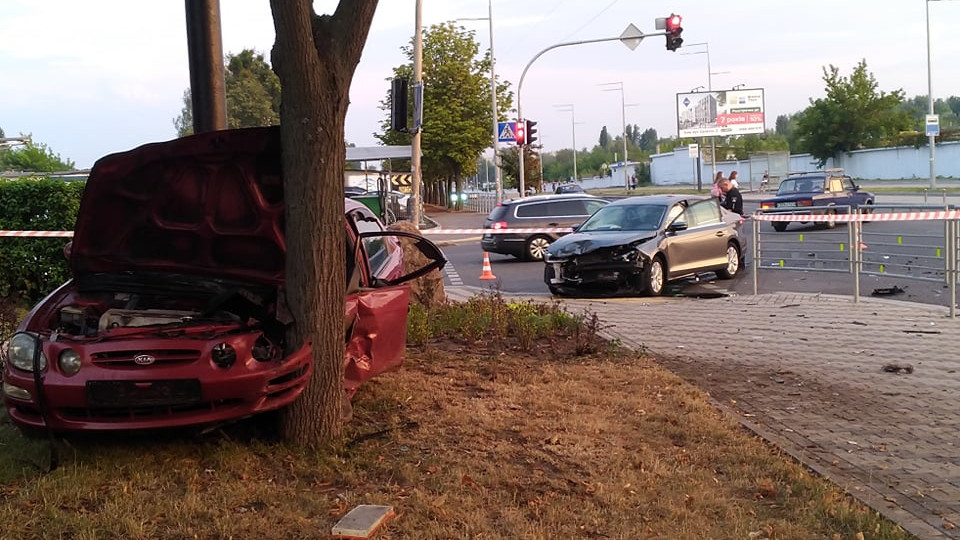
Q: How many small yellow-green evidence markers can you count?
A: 6